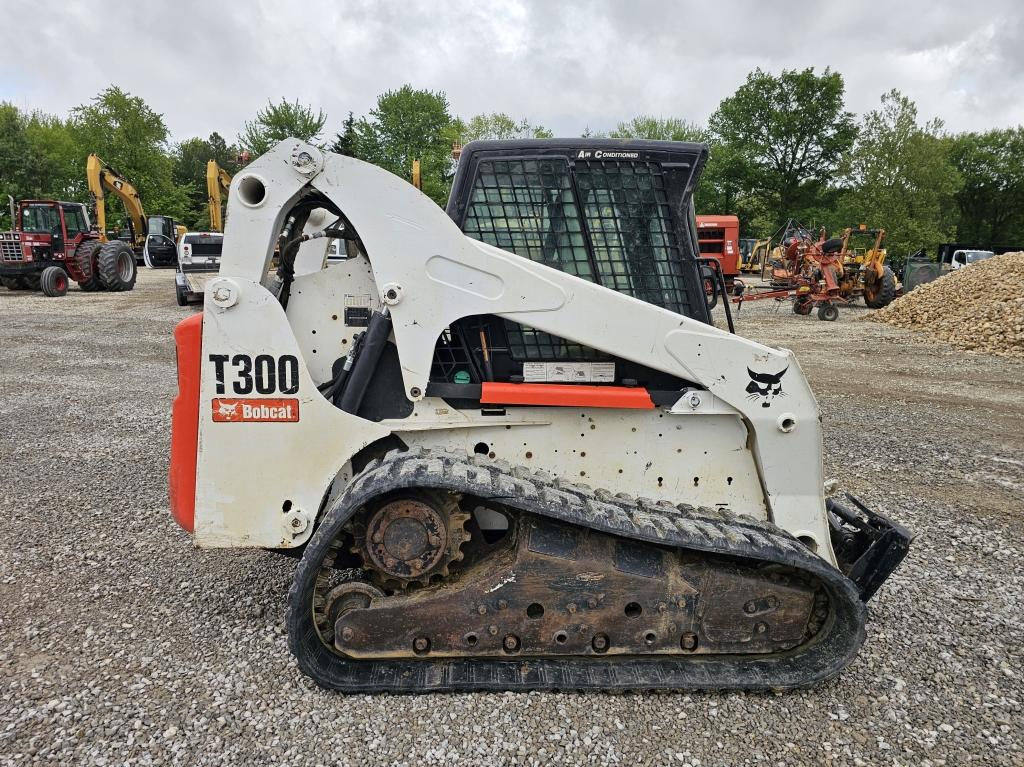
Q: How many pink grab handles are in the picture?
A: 0